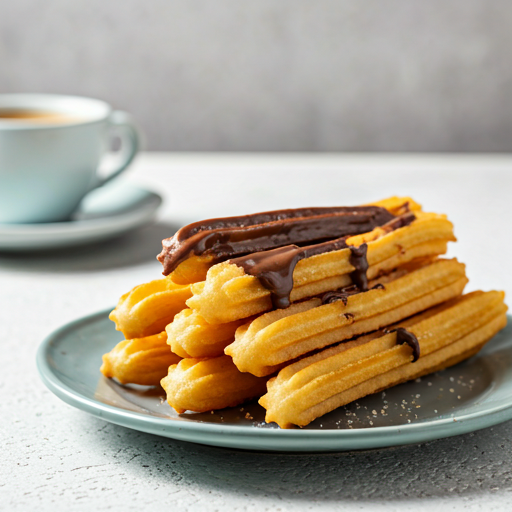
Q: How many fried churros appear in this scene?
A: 8